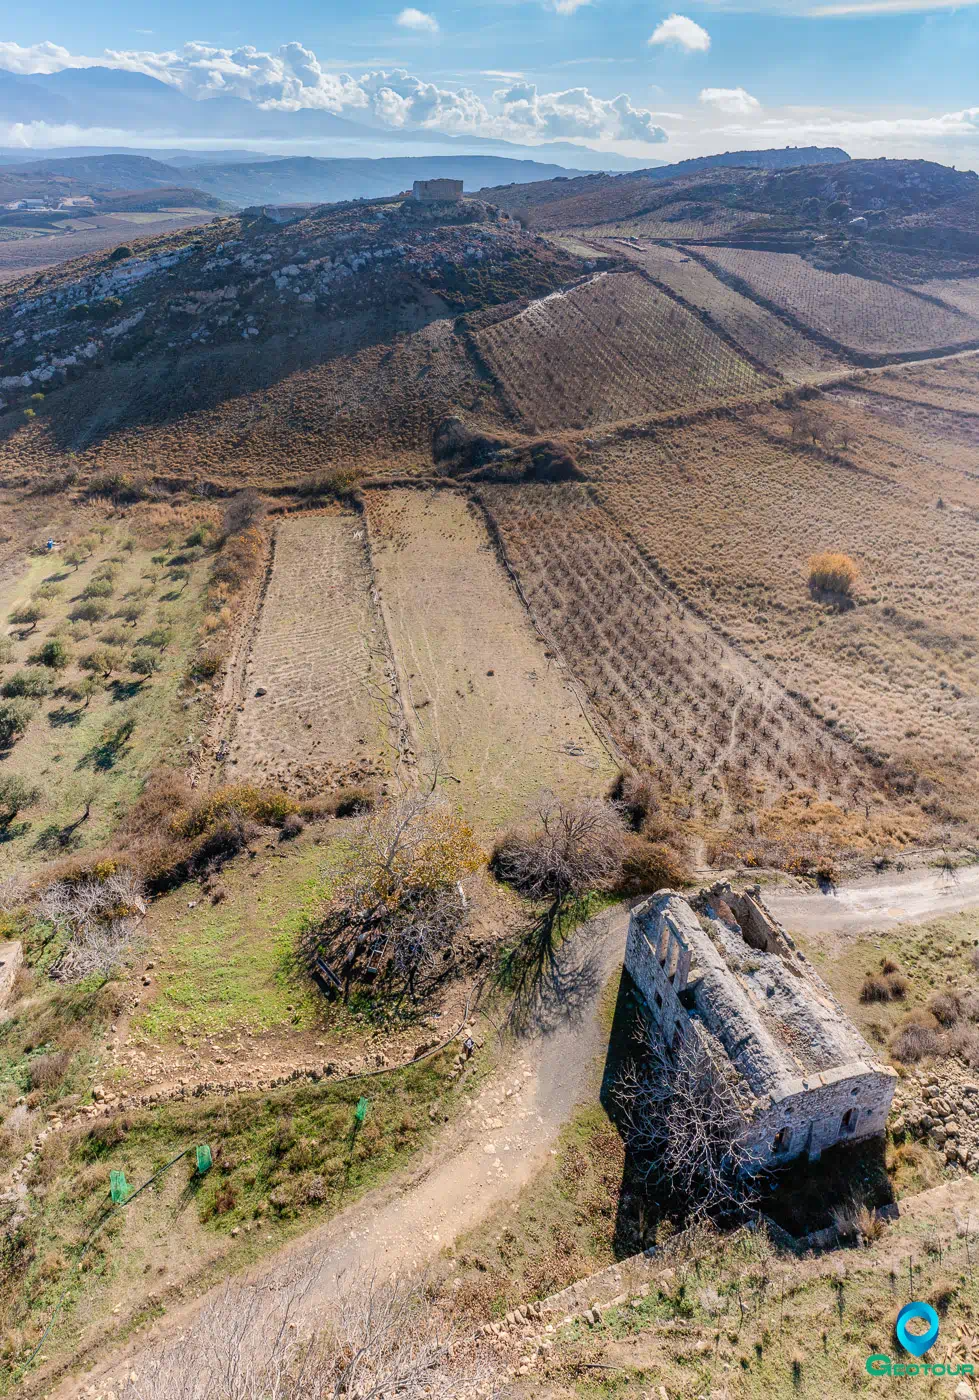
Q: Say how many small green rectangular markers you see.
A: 3